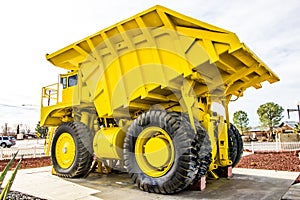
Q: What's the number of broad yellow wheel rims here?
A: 2